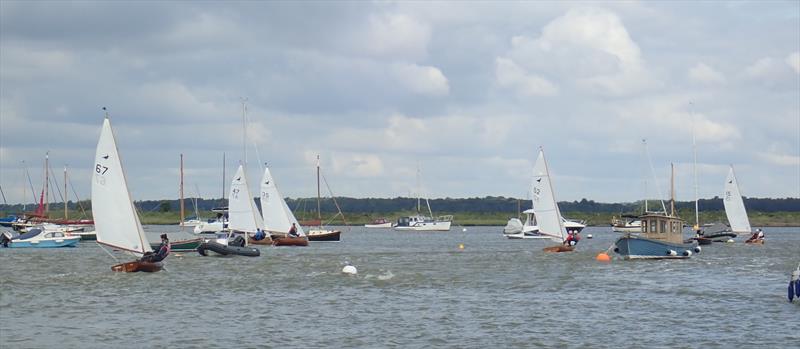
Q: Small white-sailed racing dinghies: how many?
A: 5